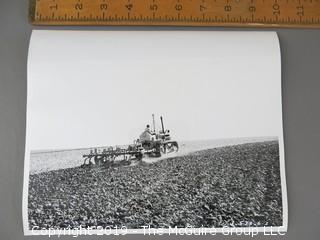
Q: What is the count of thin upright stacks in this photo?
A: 2